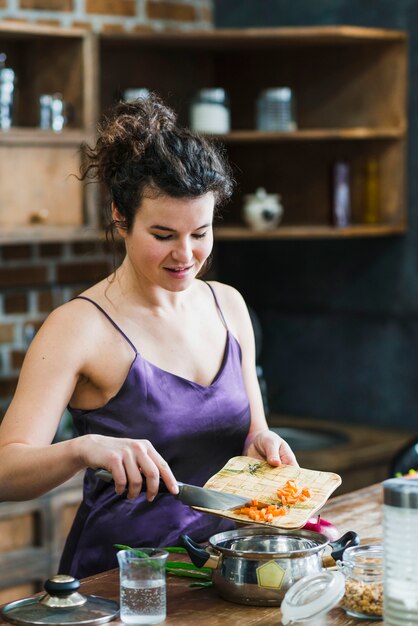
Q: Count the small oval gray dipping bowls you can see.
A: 0